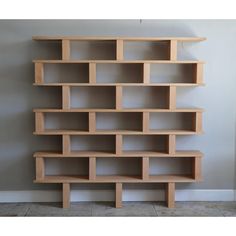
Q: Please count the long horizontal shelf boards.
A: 7